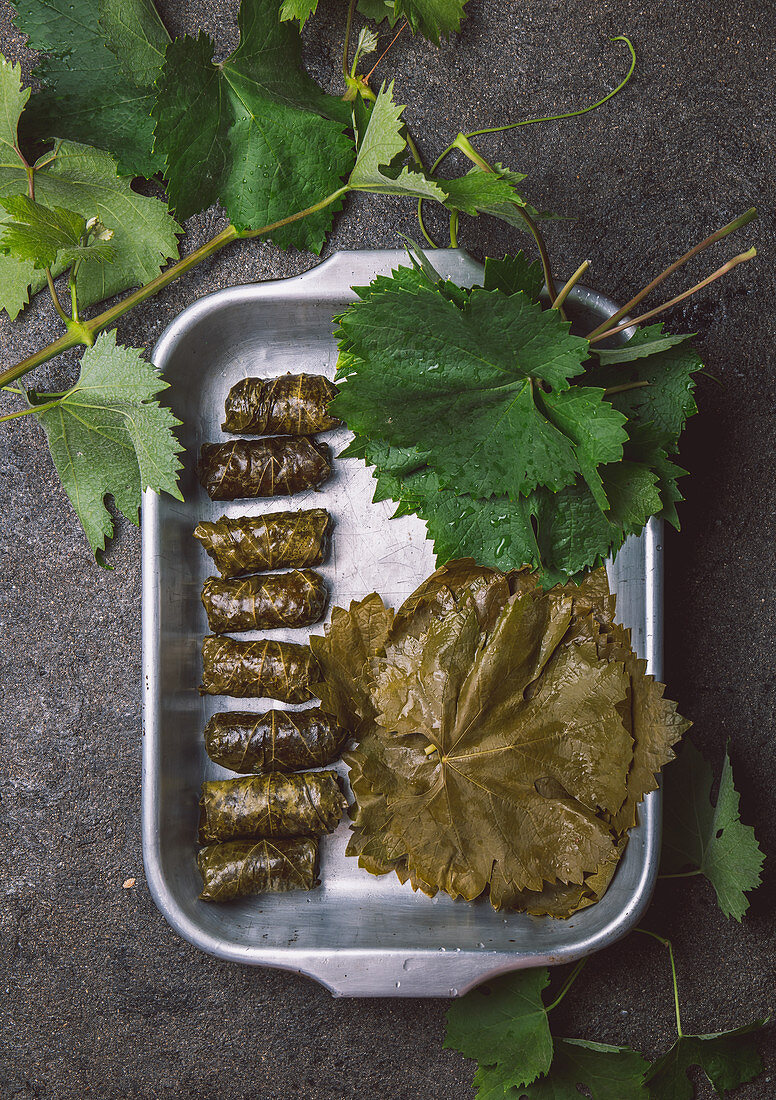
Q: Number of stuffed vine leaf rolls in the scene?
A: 8